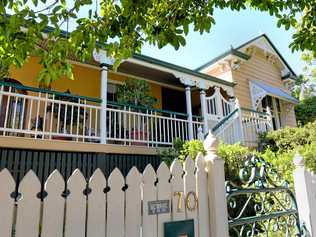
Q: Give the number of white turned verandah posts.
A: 3